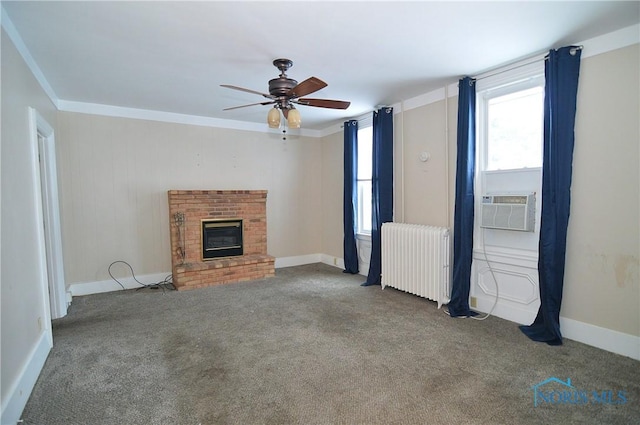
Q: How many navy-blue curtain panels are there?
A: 4